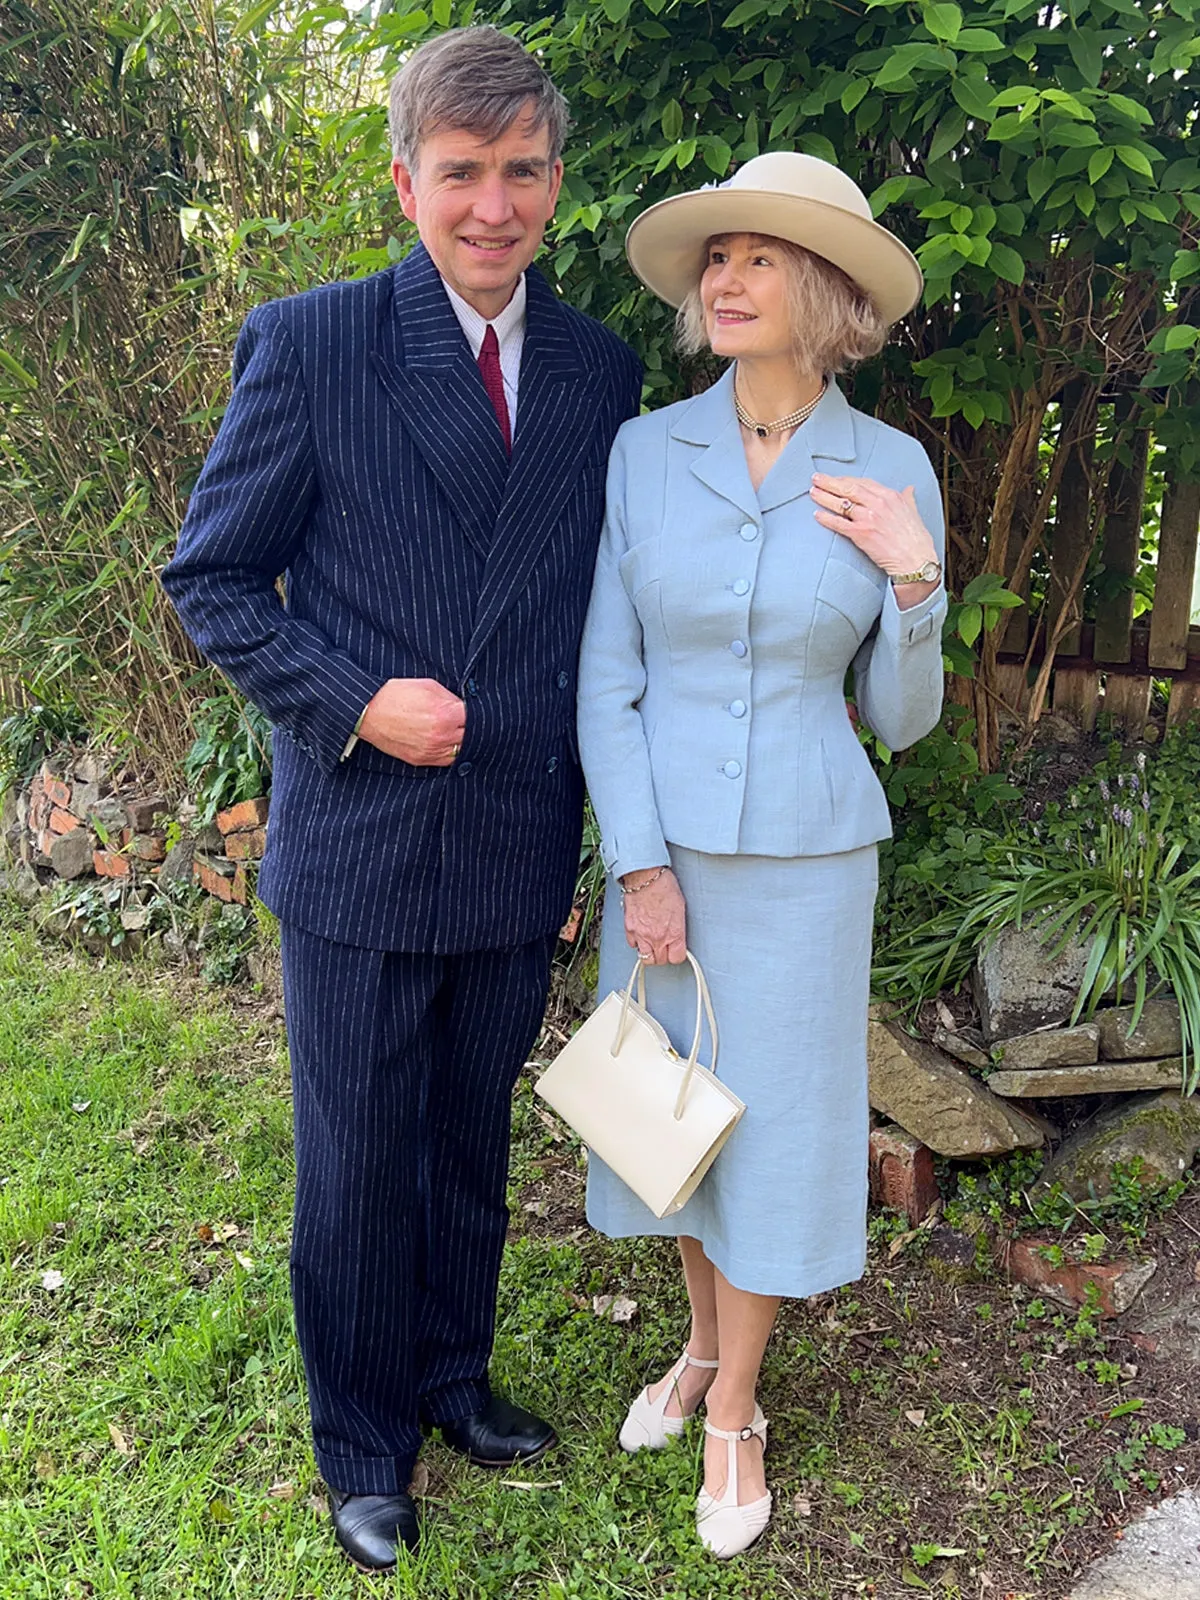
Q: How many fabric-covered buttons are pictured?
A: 5